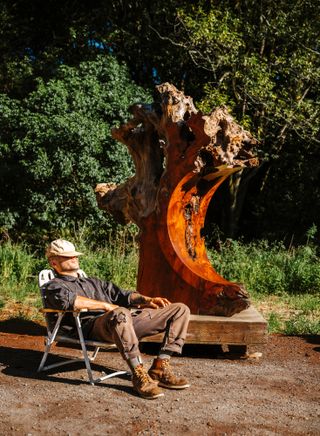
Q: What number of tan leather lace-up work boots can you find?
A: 2